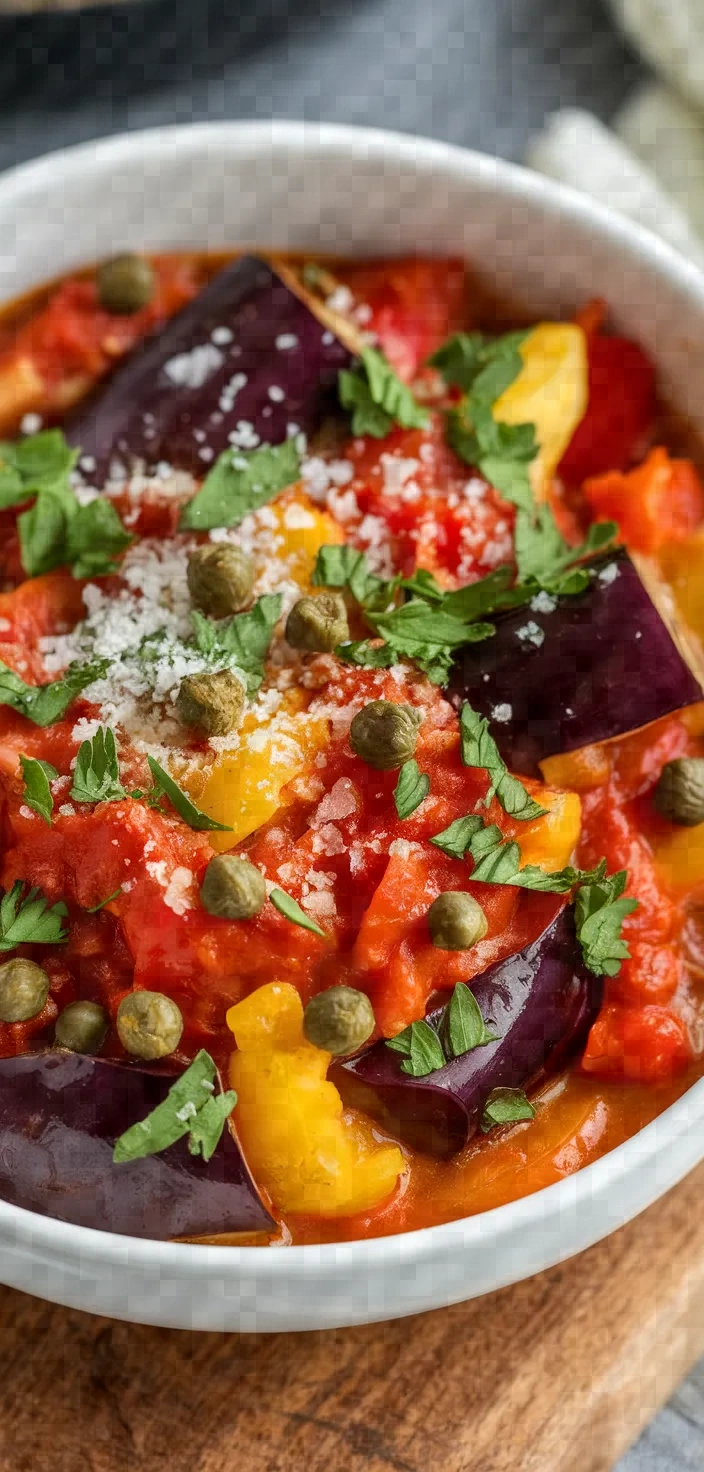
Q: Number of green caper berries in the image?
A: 12